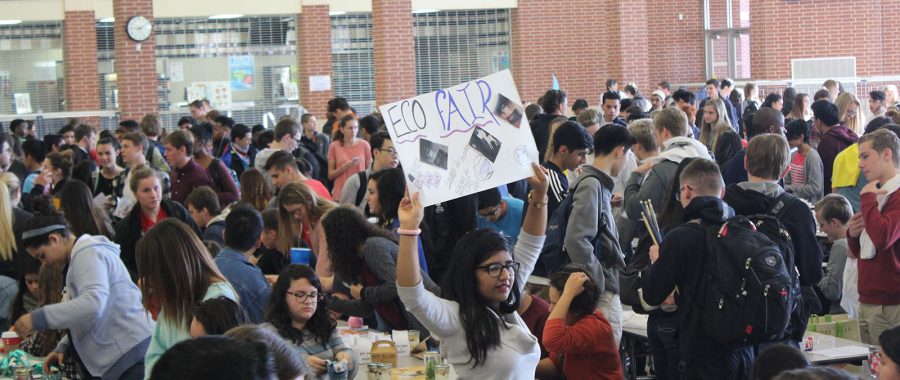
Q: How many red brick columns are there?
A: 4